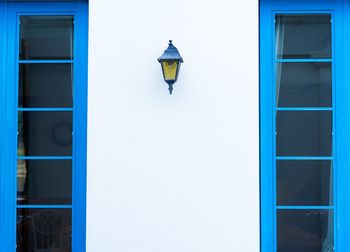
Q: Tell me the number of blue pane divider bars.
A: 8